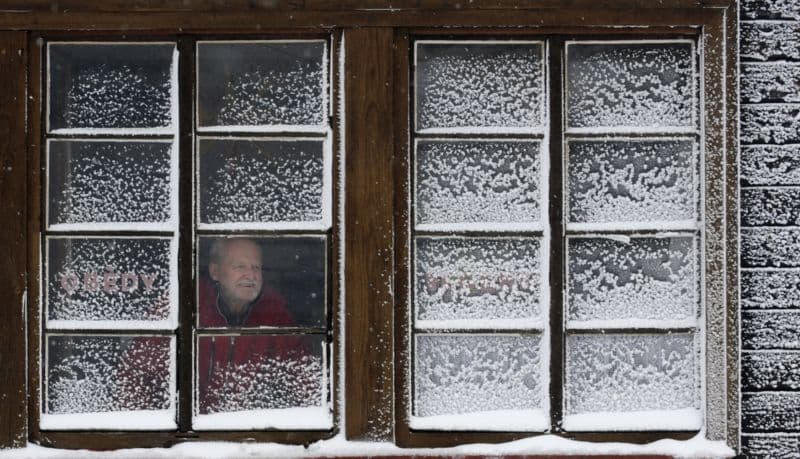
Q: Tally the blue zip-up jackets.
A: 0